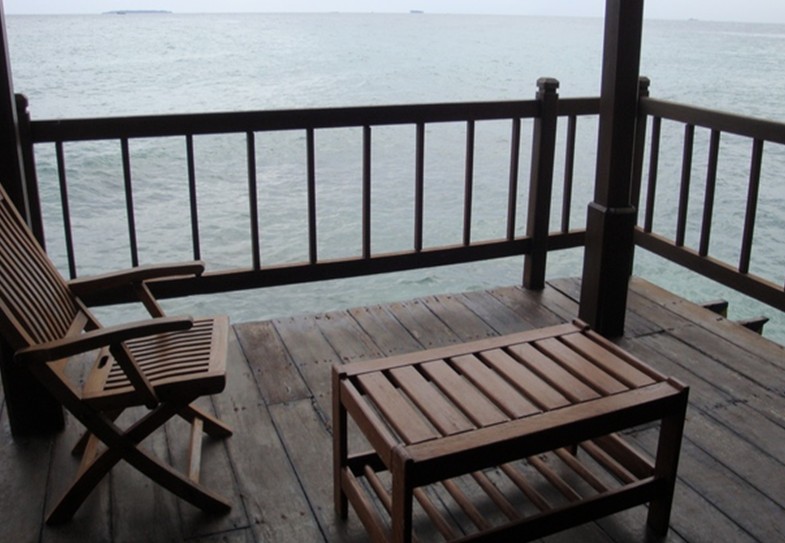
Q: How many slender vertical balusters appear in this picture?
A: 14